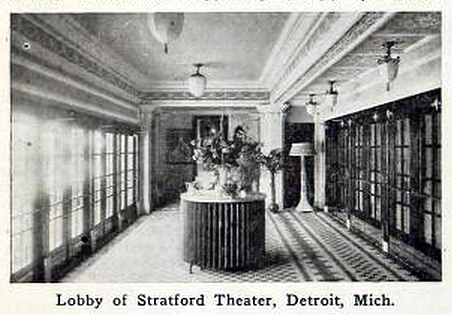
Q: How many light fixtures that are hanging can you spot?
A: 5